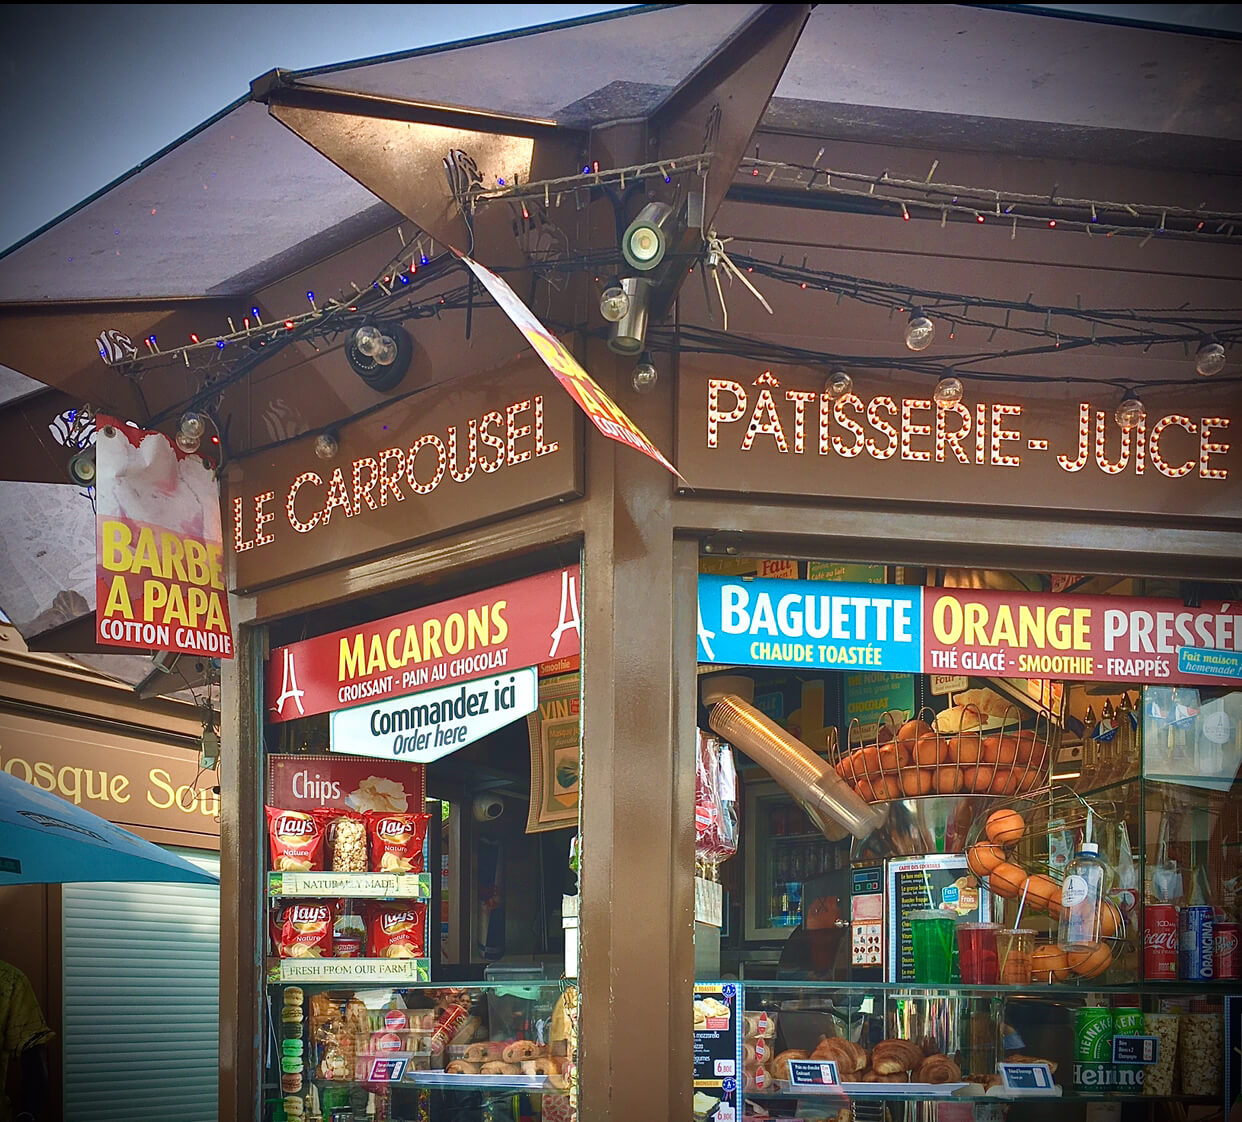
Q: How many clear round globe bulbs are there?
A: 12